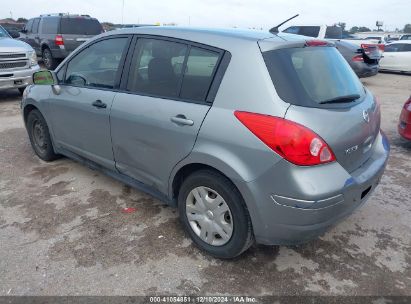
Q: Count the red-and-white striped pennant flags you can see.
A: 0